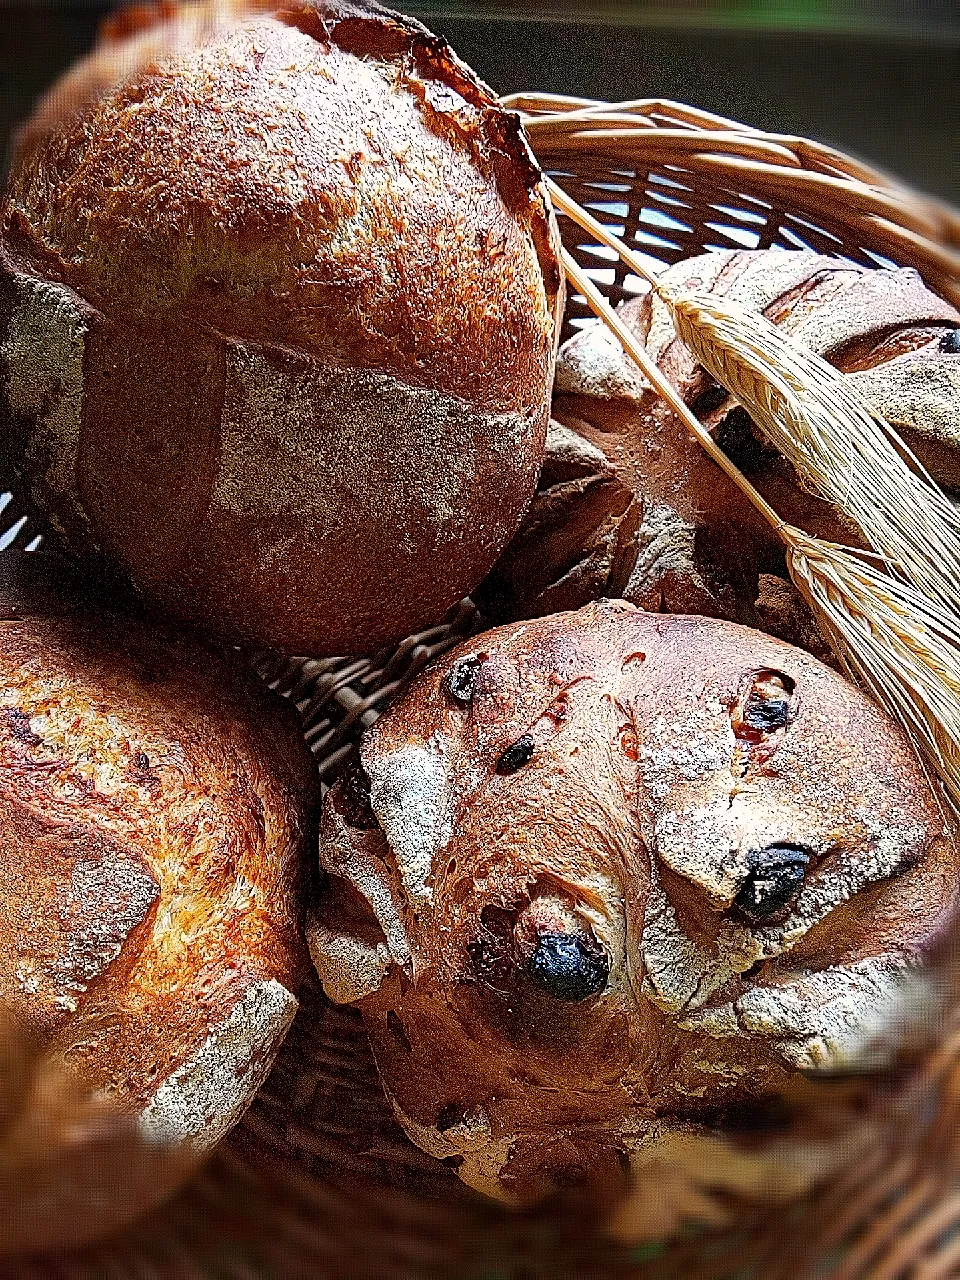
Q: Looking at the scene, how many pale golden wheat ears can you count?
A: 2